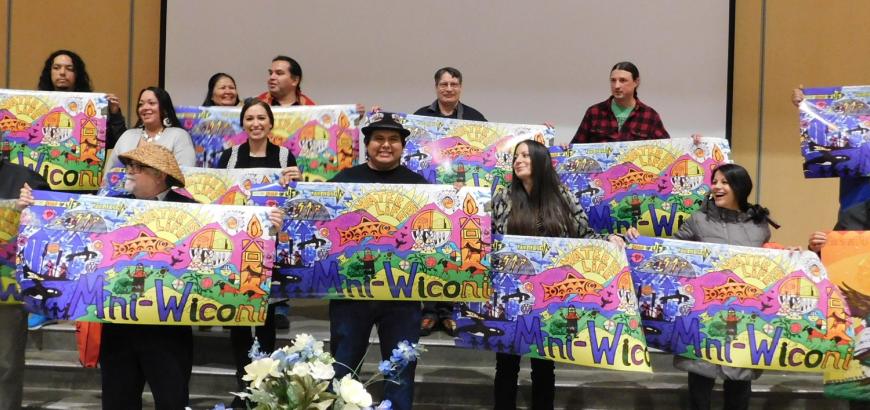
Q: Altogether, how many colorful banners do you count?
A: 12